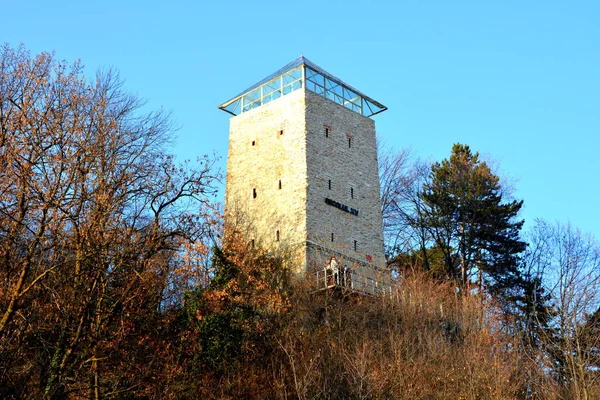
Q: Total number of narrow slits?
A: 12